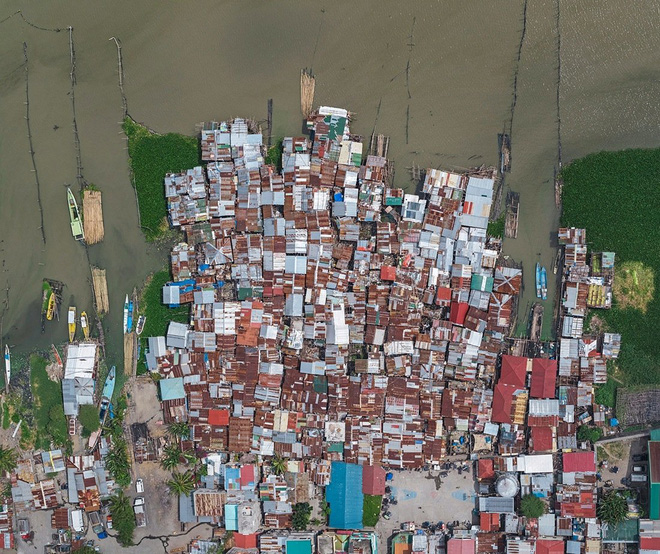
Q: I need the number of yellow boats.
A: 3